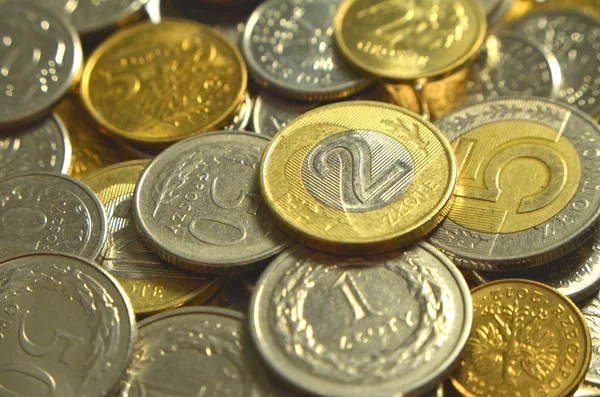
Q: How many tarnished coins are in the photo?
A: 0